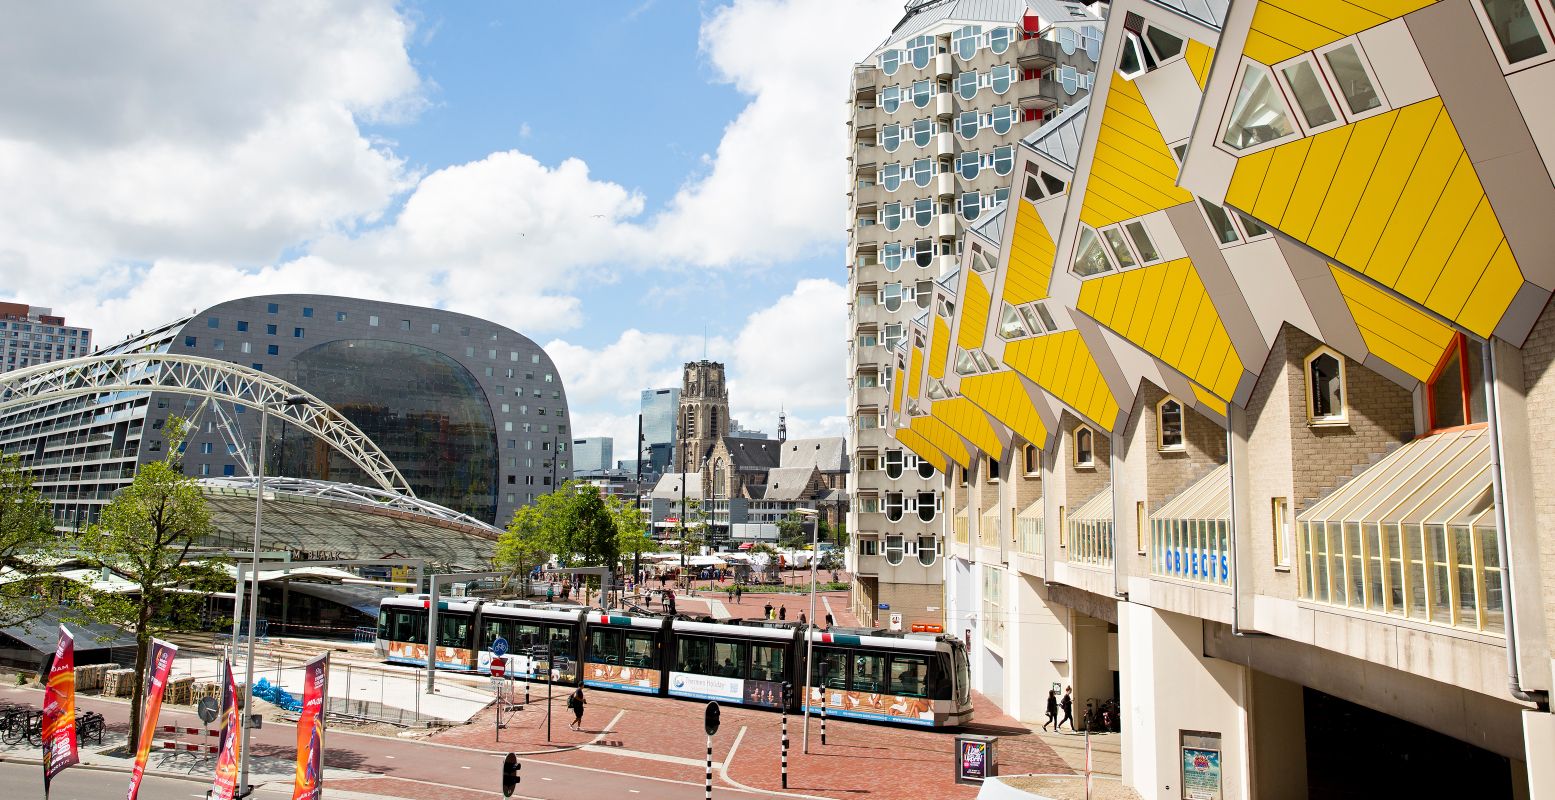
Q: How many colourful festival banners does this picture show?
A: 4